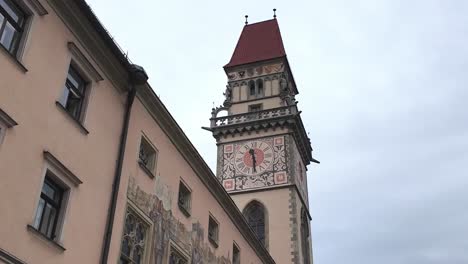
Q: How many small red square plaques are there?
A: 4